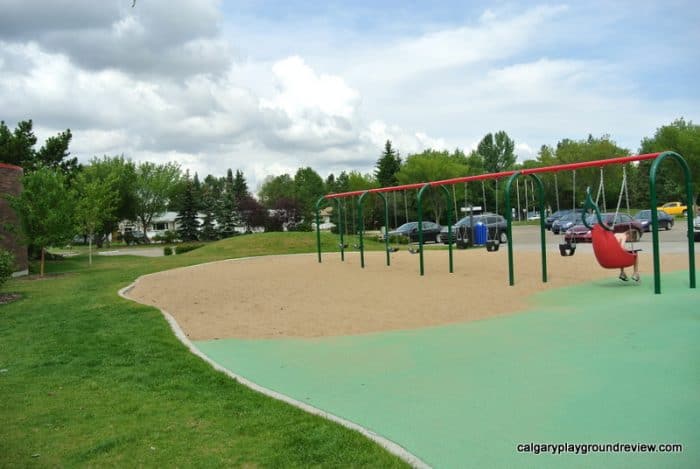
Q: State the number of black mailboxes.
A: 0